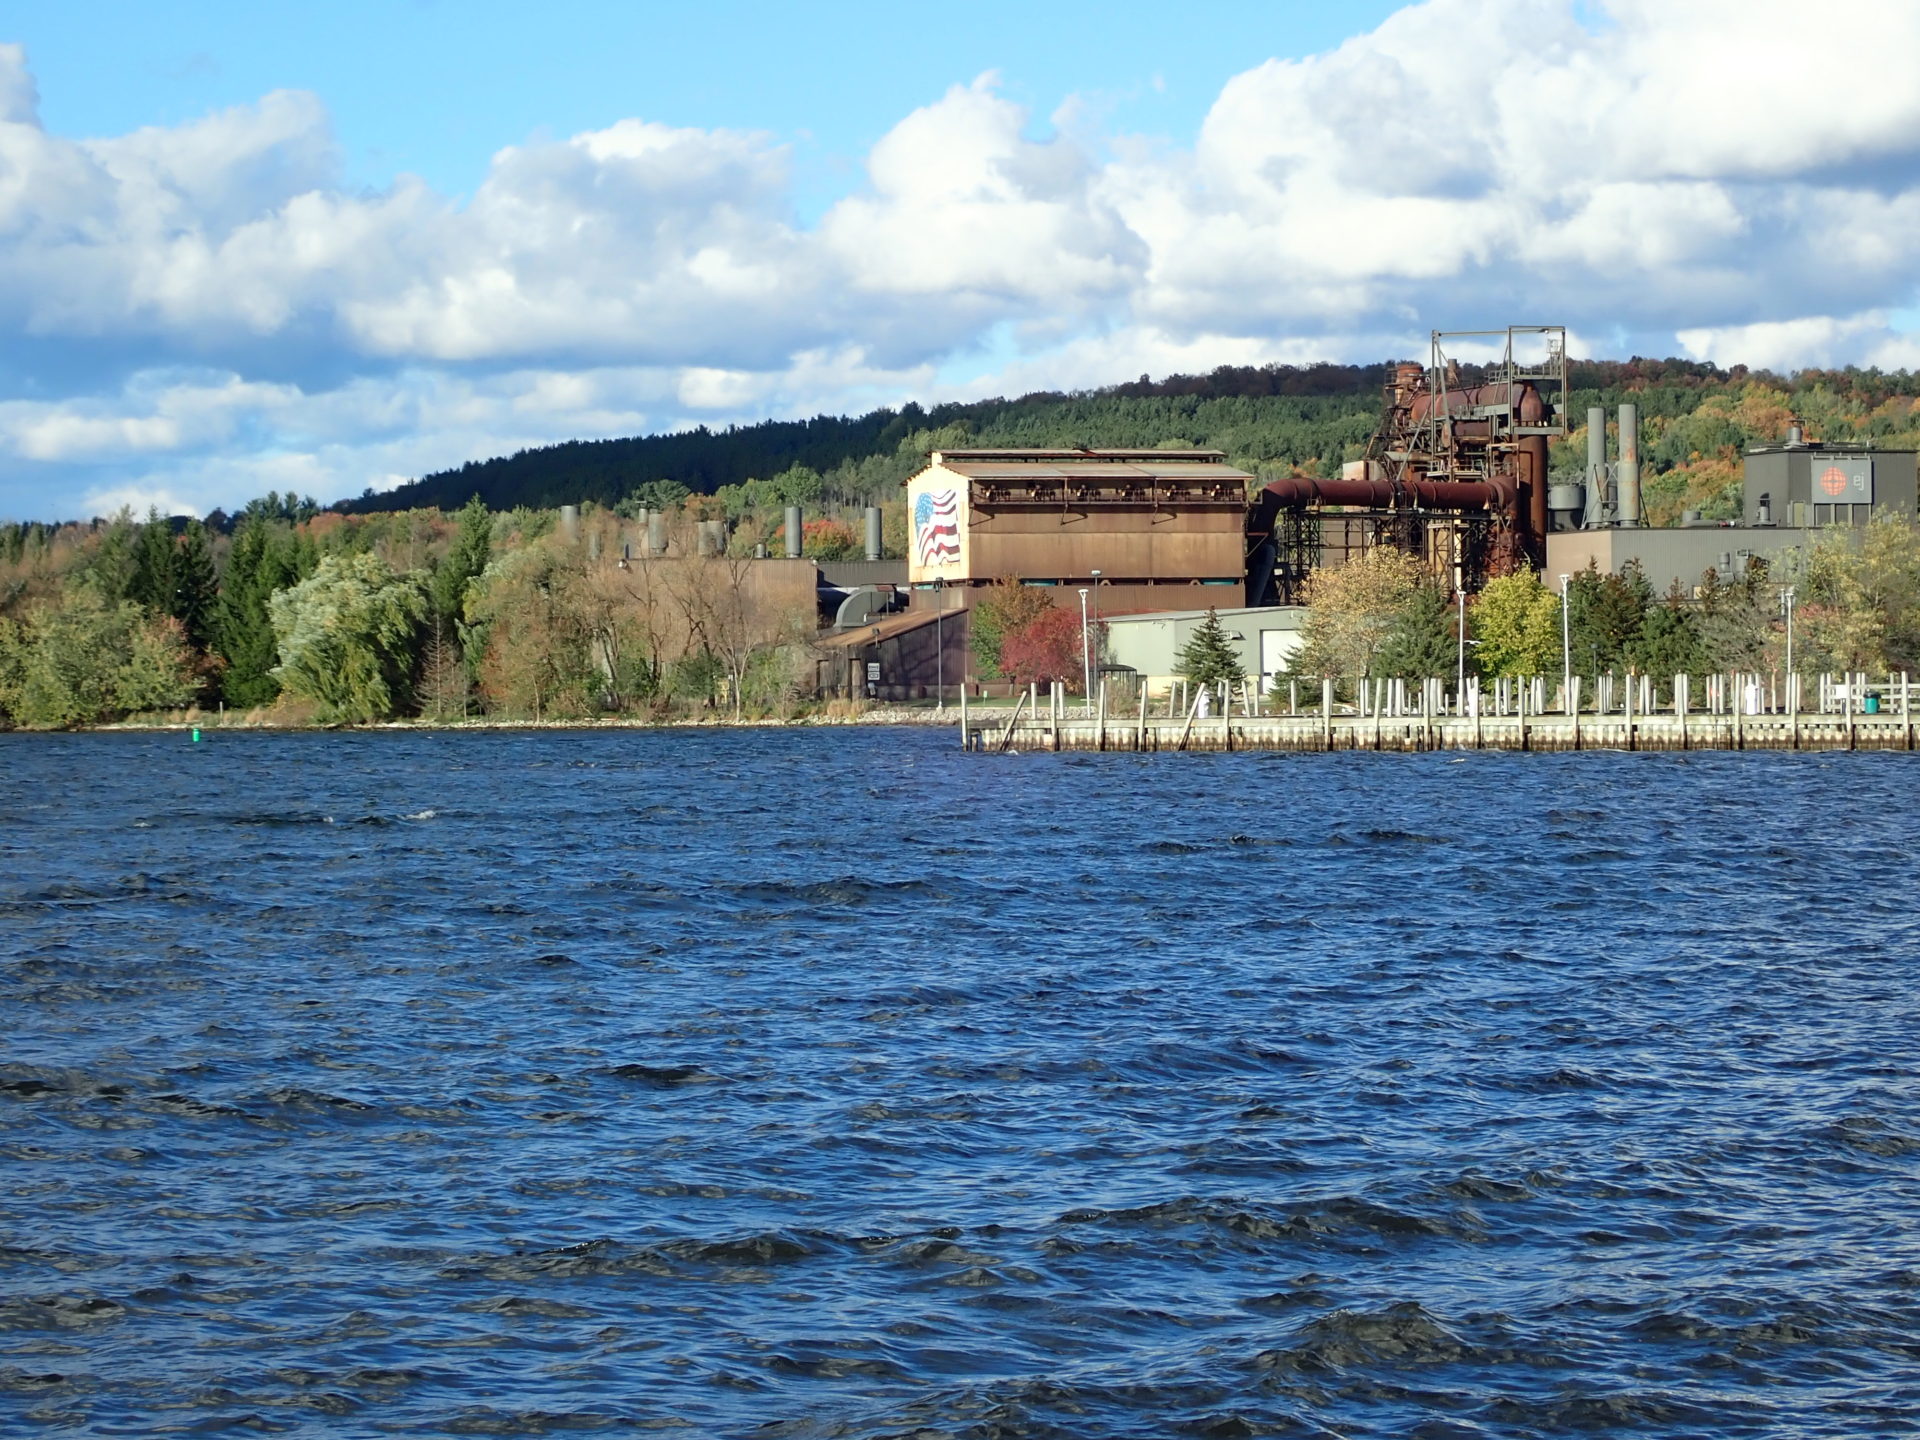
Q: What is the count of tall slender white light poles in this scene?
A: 4